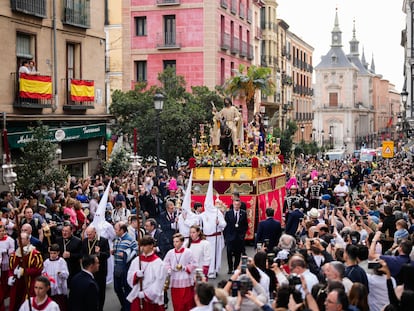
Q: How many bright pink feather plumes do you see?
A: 3